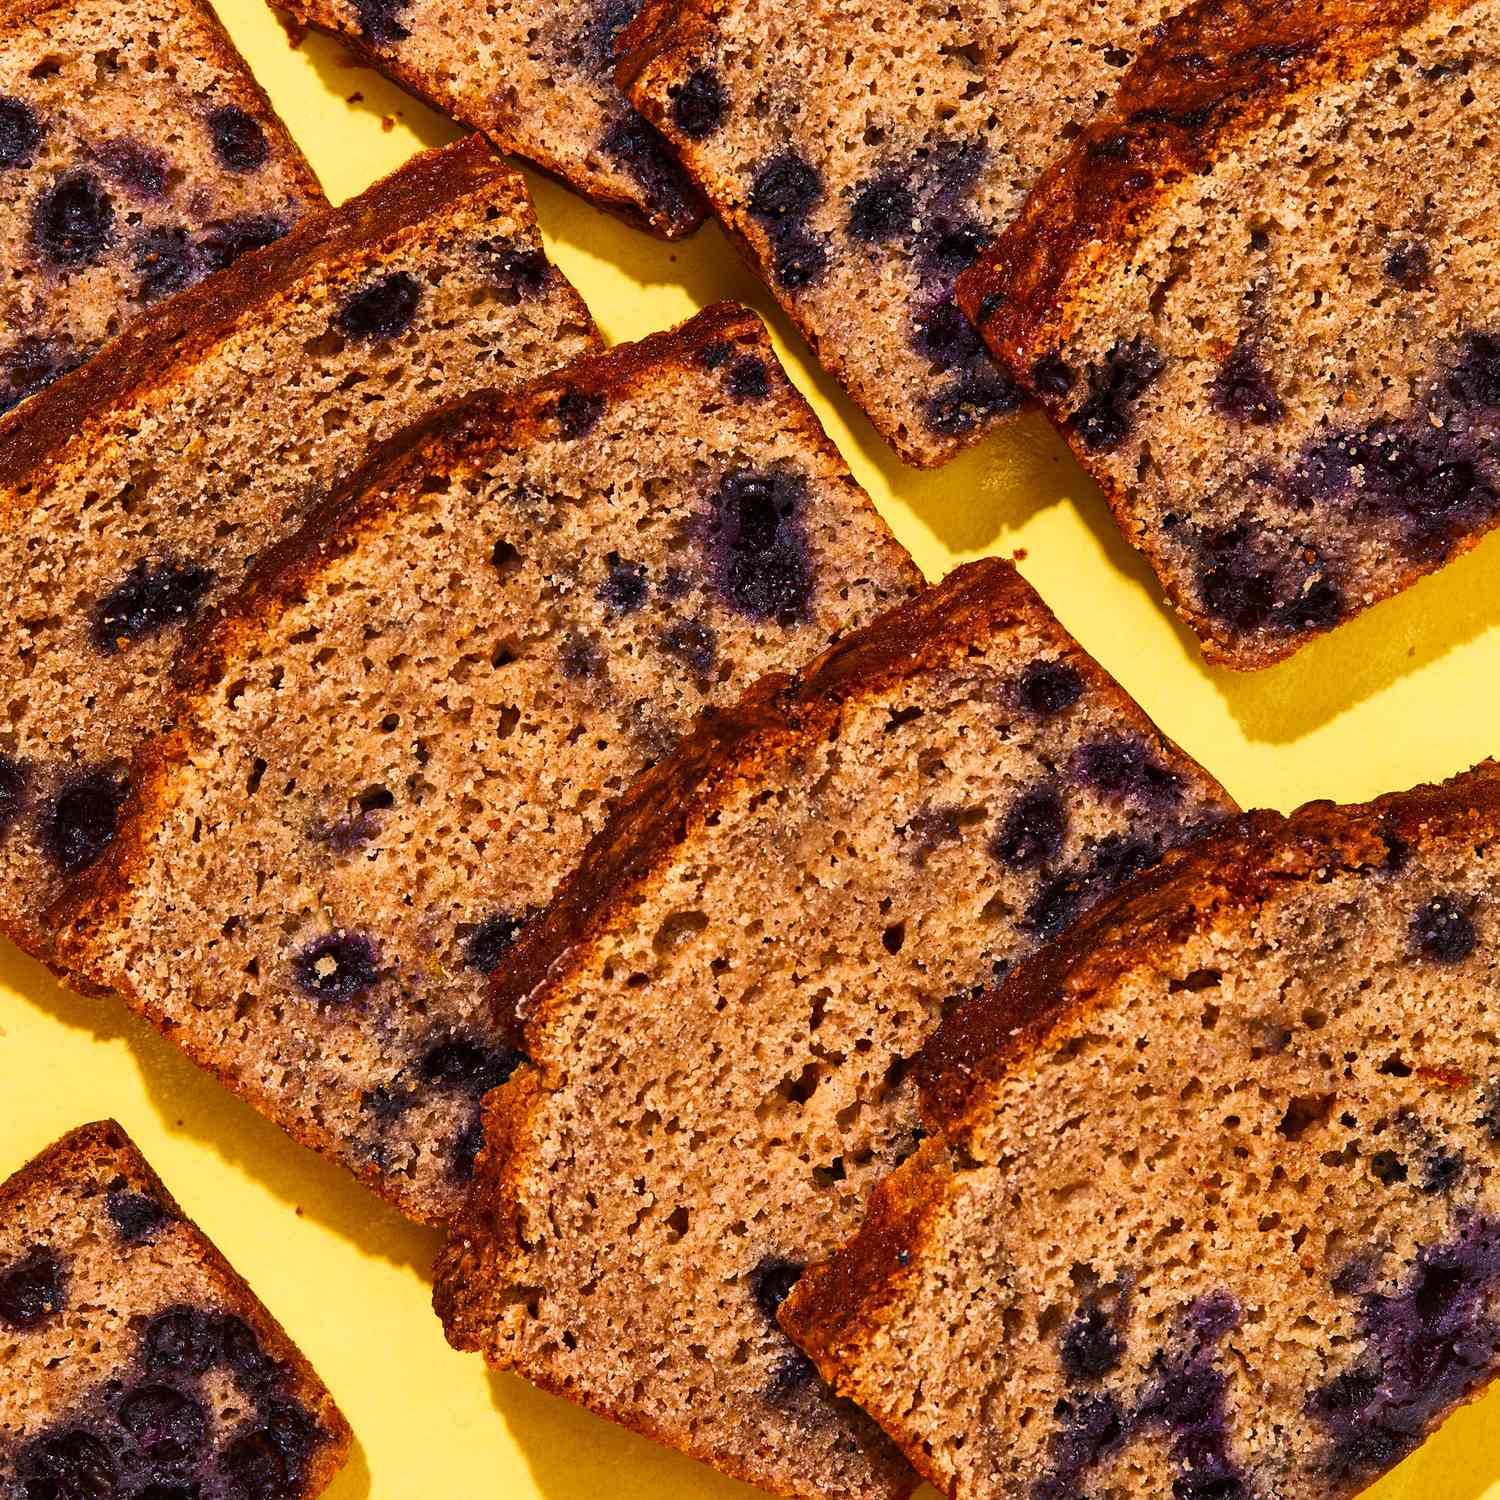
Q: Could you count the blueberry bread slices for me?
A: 9